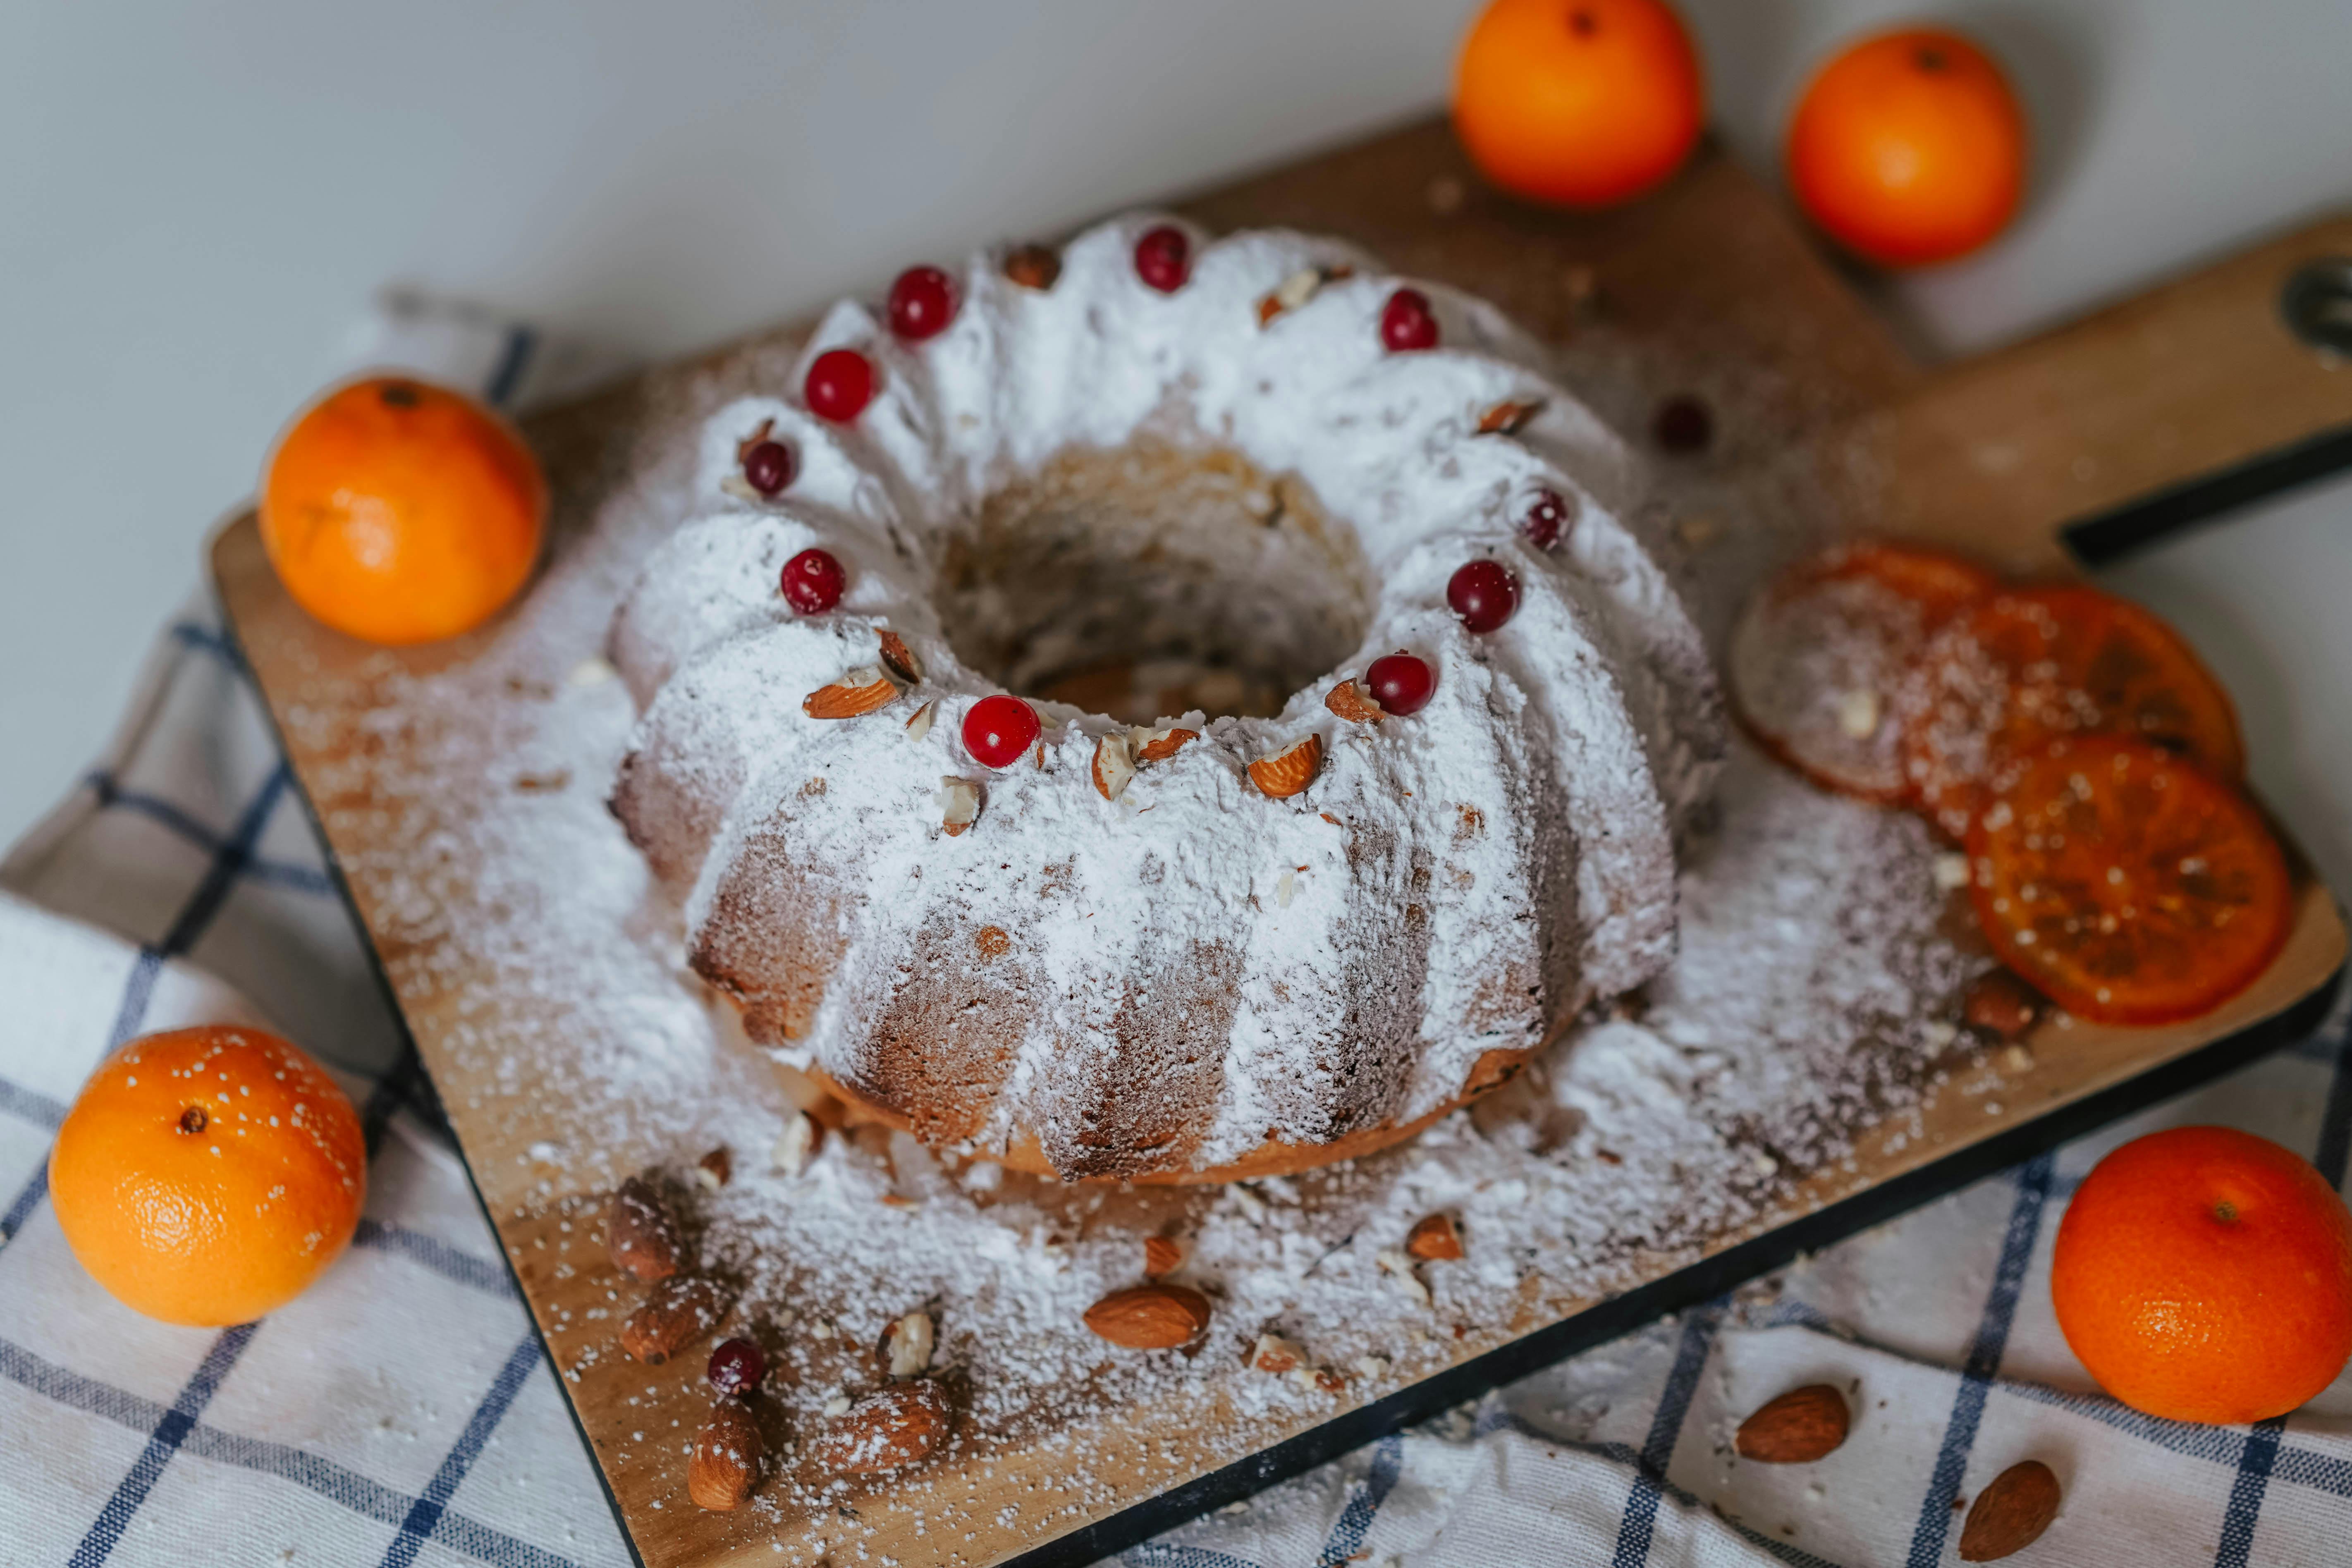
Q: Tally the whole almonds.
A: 7